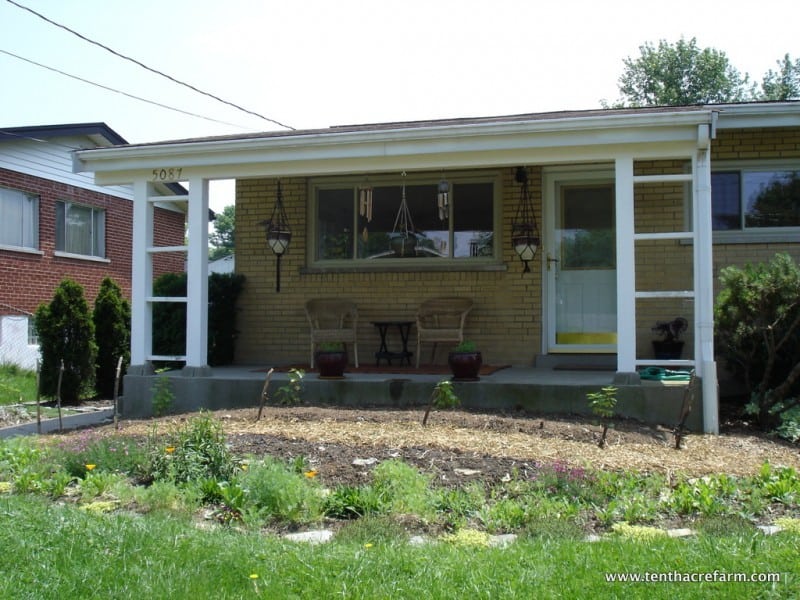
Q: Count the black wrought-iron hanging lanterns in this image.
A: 2